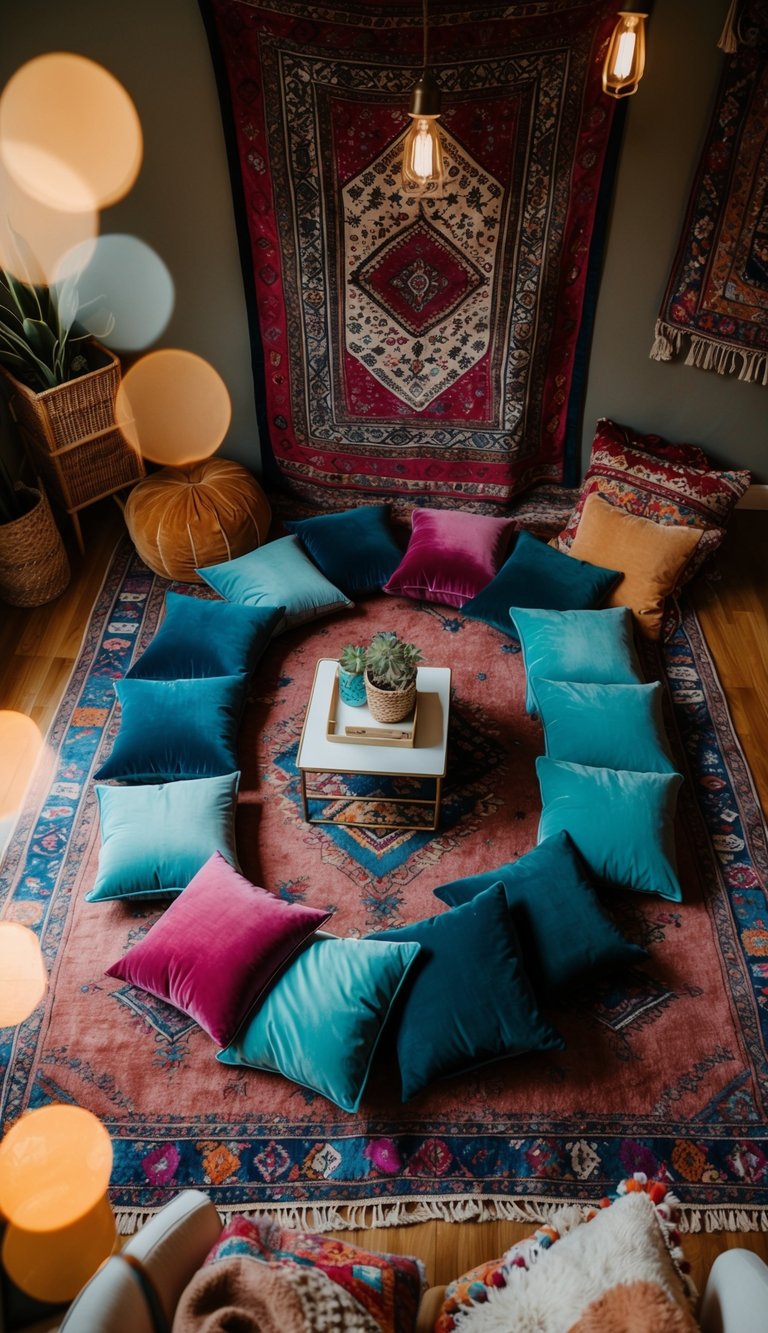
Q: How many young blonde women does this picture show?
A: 0